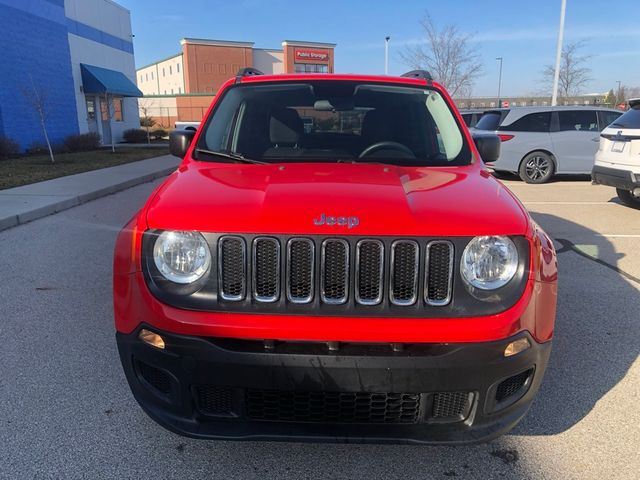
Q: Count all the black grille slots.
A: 7